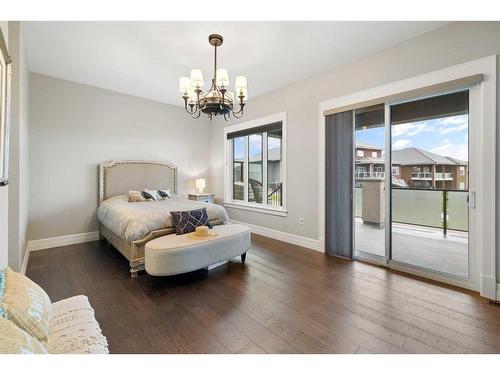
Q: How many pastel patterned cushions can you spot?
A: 2